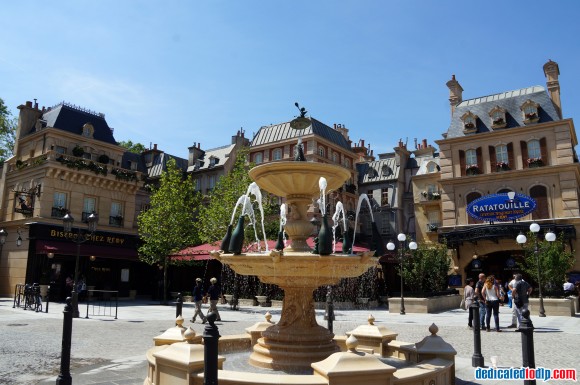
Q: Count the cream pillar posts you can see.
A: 6